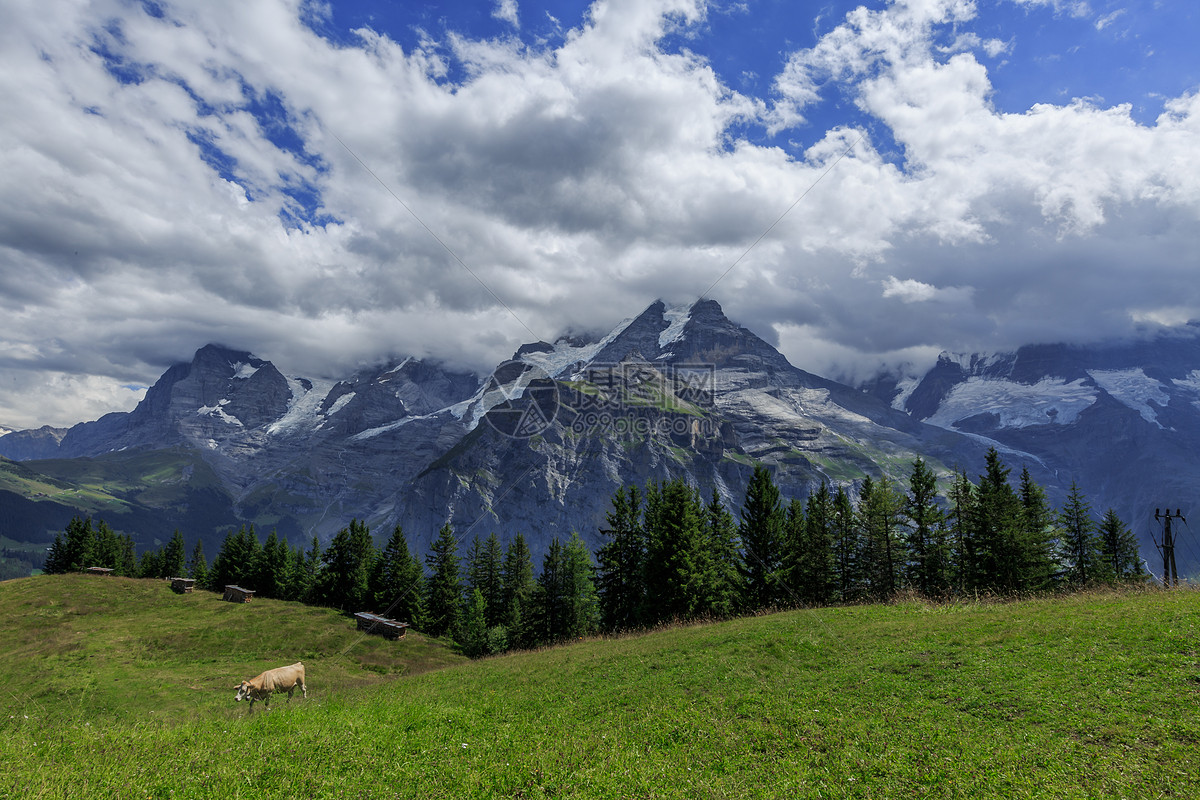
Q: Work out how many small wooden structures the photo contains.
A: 4